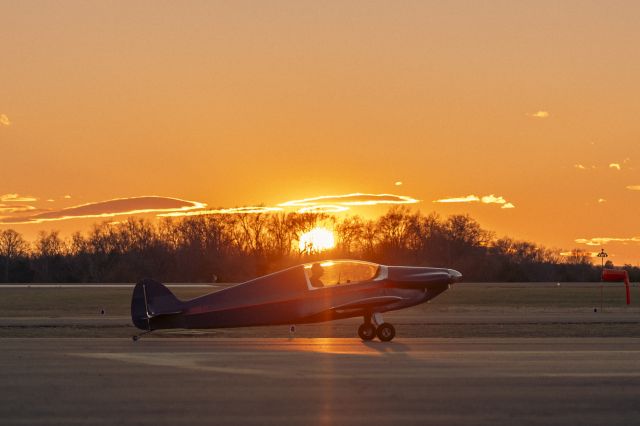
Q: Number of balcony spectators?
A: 0